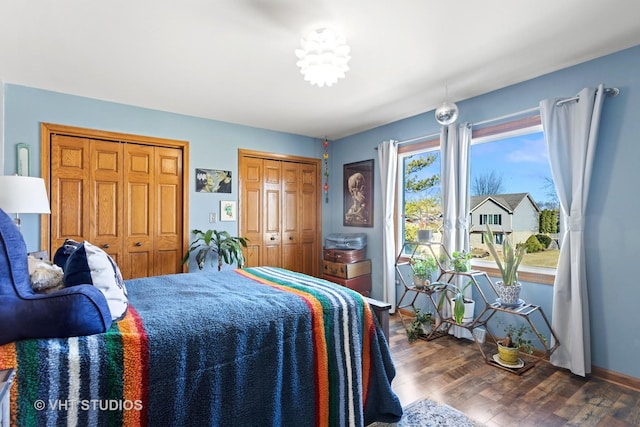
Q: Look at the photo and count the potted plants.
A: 8